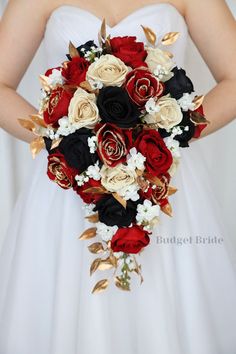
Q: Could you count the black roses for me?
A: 6